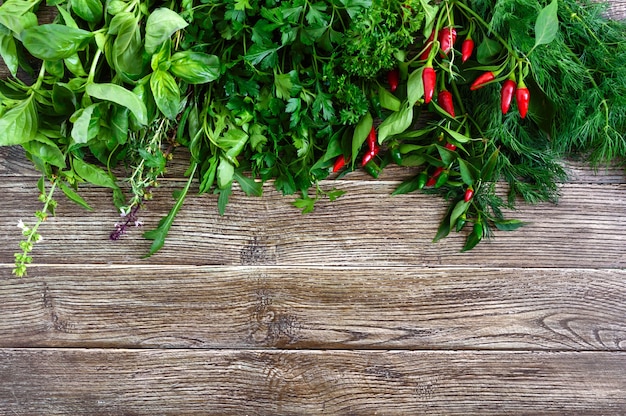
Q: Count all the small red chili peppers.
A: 15